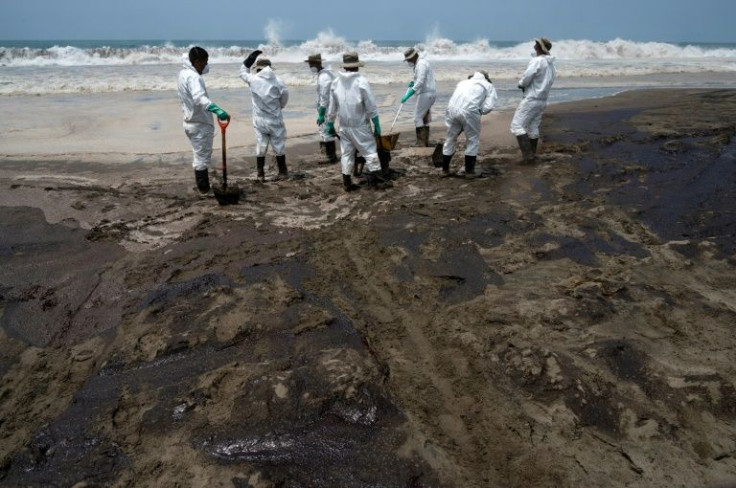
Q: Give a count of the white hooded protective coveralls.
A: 7